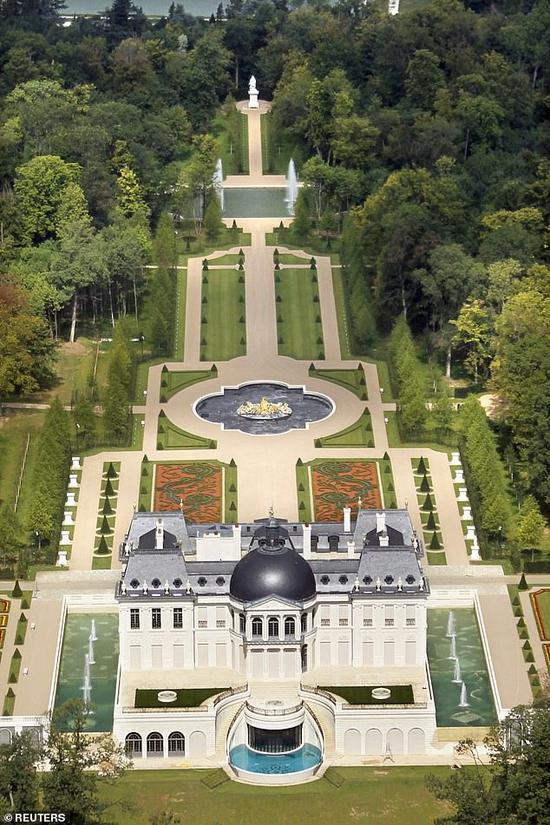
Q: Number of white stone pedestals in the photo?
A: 12